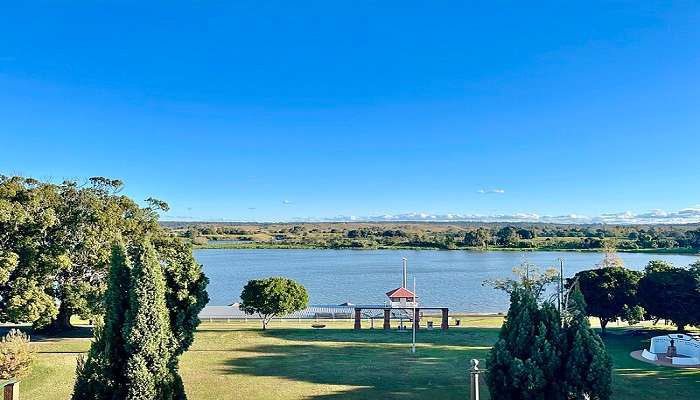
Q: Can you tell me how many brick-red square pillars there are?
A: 4